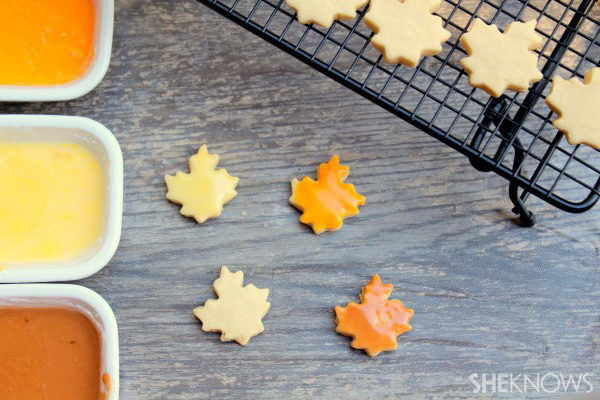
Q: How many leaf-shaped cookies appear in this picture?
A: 8